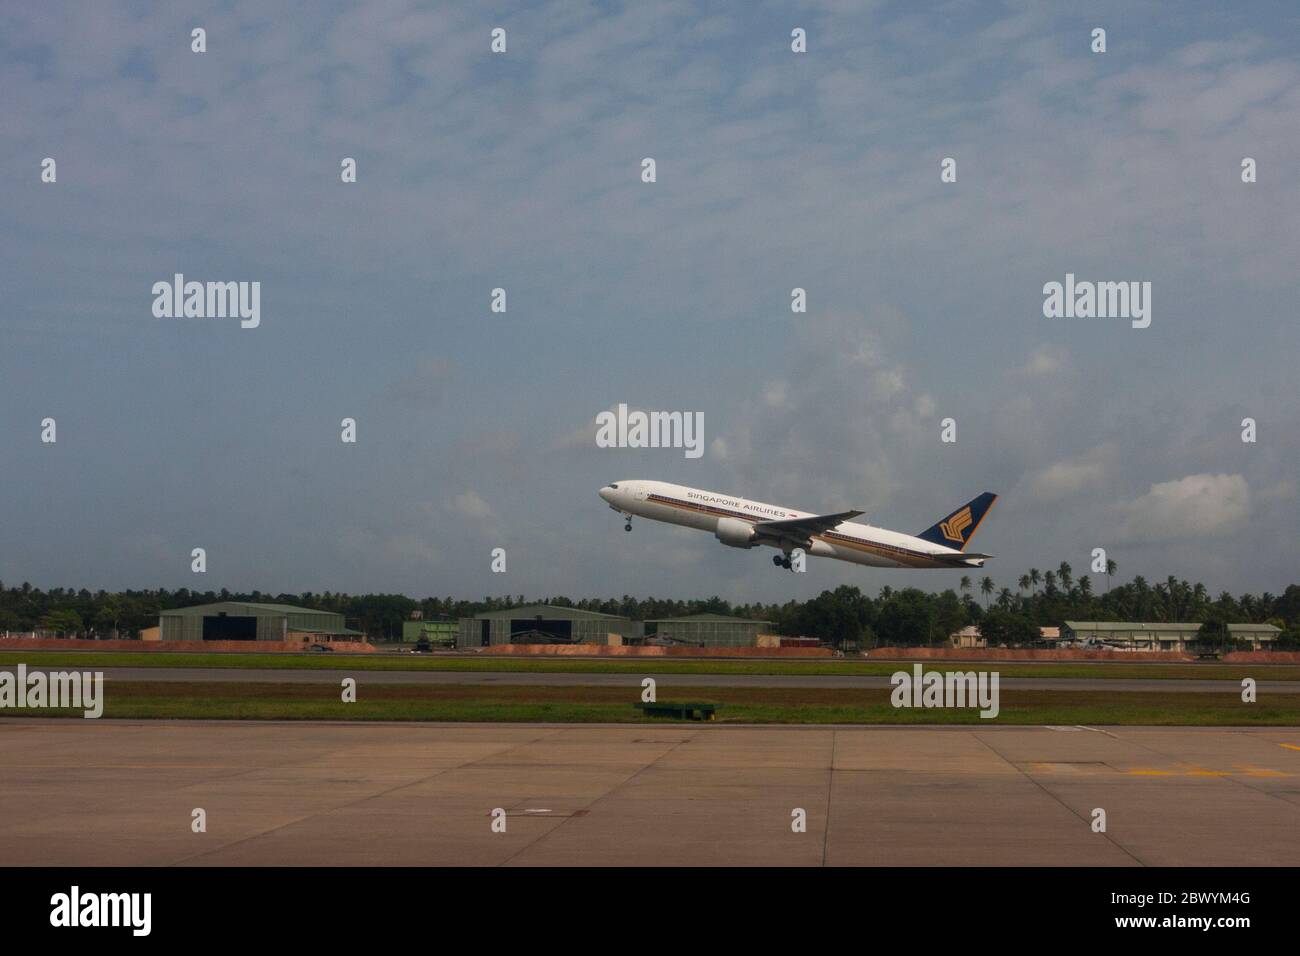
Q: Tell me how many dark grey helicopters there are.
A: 2